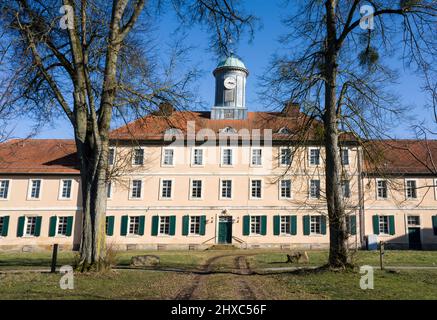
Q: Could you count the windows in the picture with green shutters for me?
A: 13